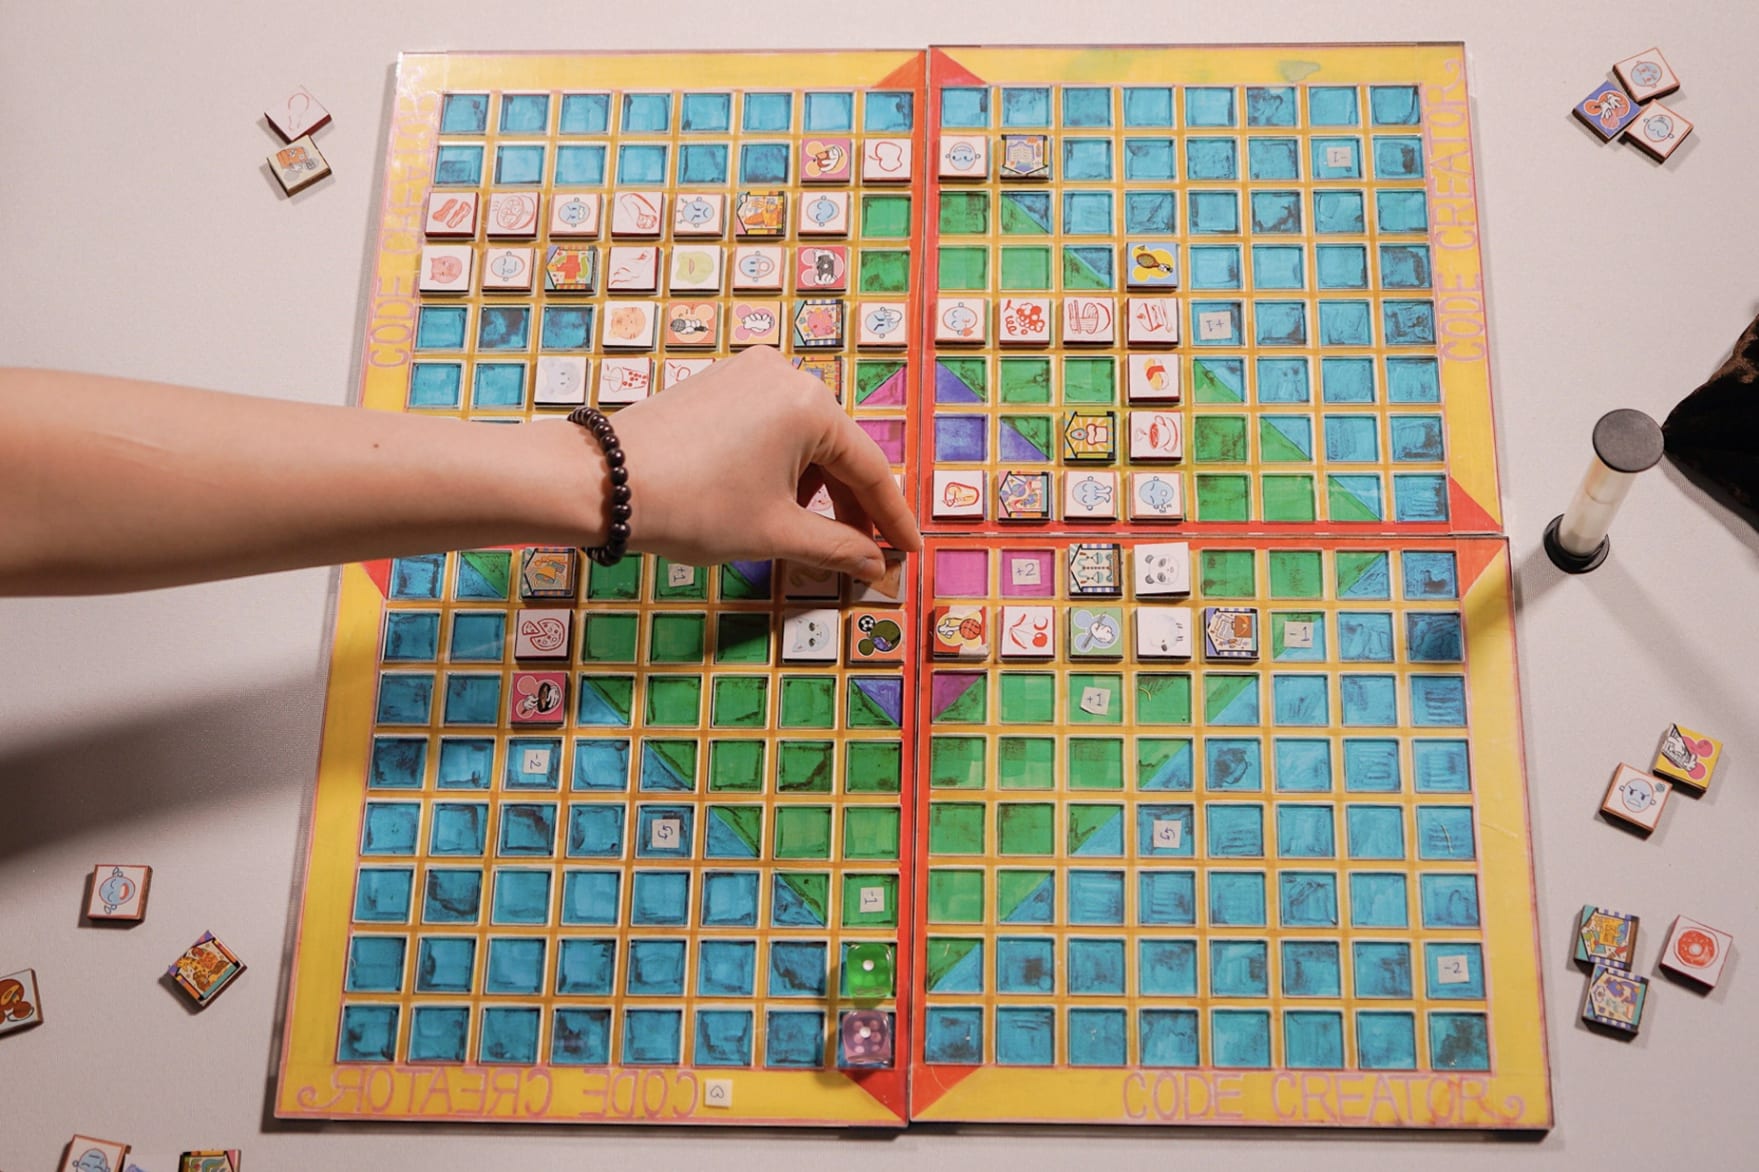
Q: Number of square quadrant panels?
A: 4